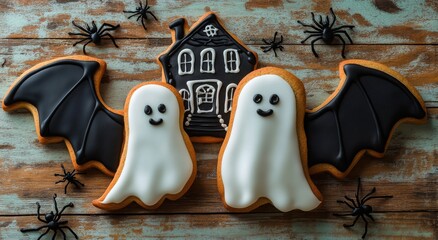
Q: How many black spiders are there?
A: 7